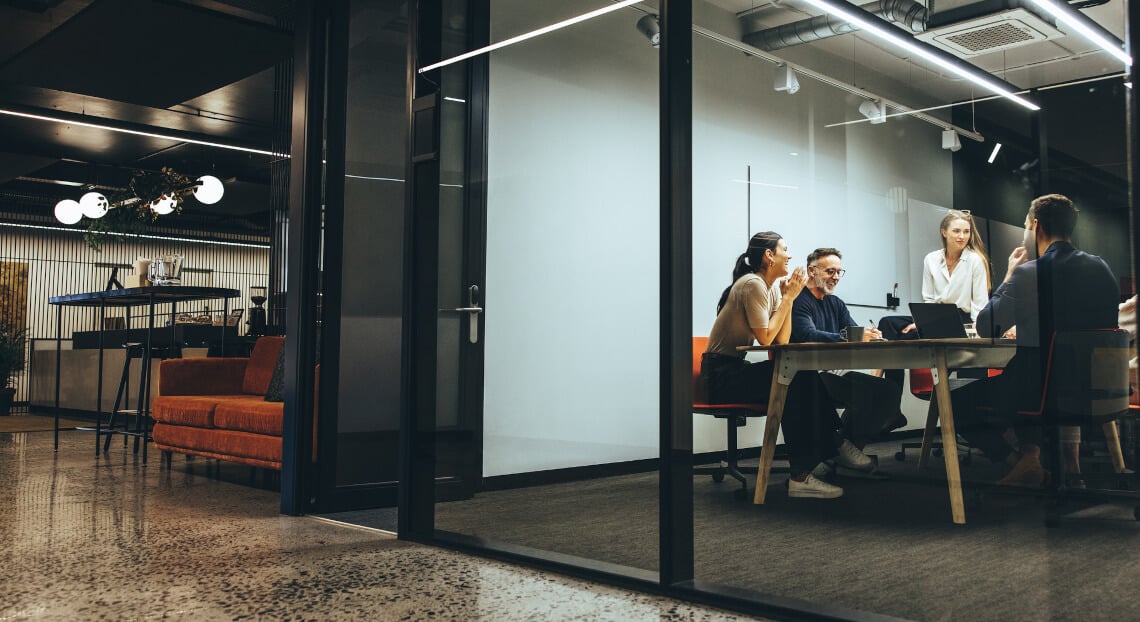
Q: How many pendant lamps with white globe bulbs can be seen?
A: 4